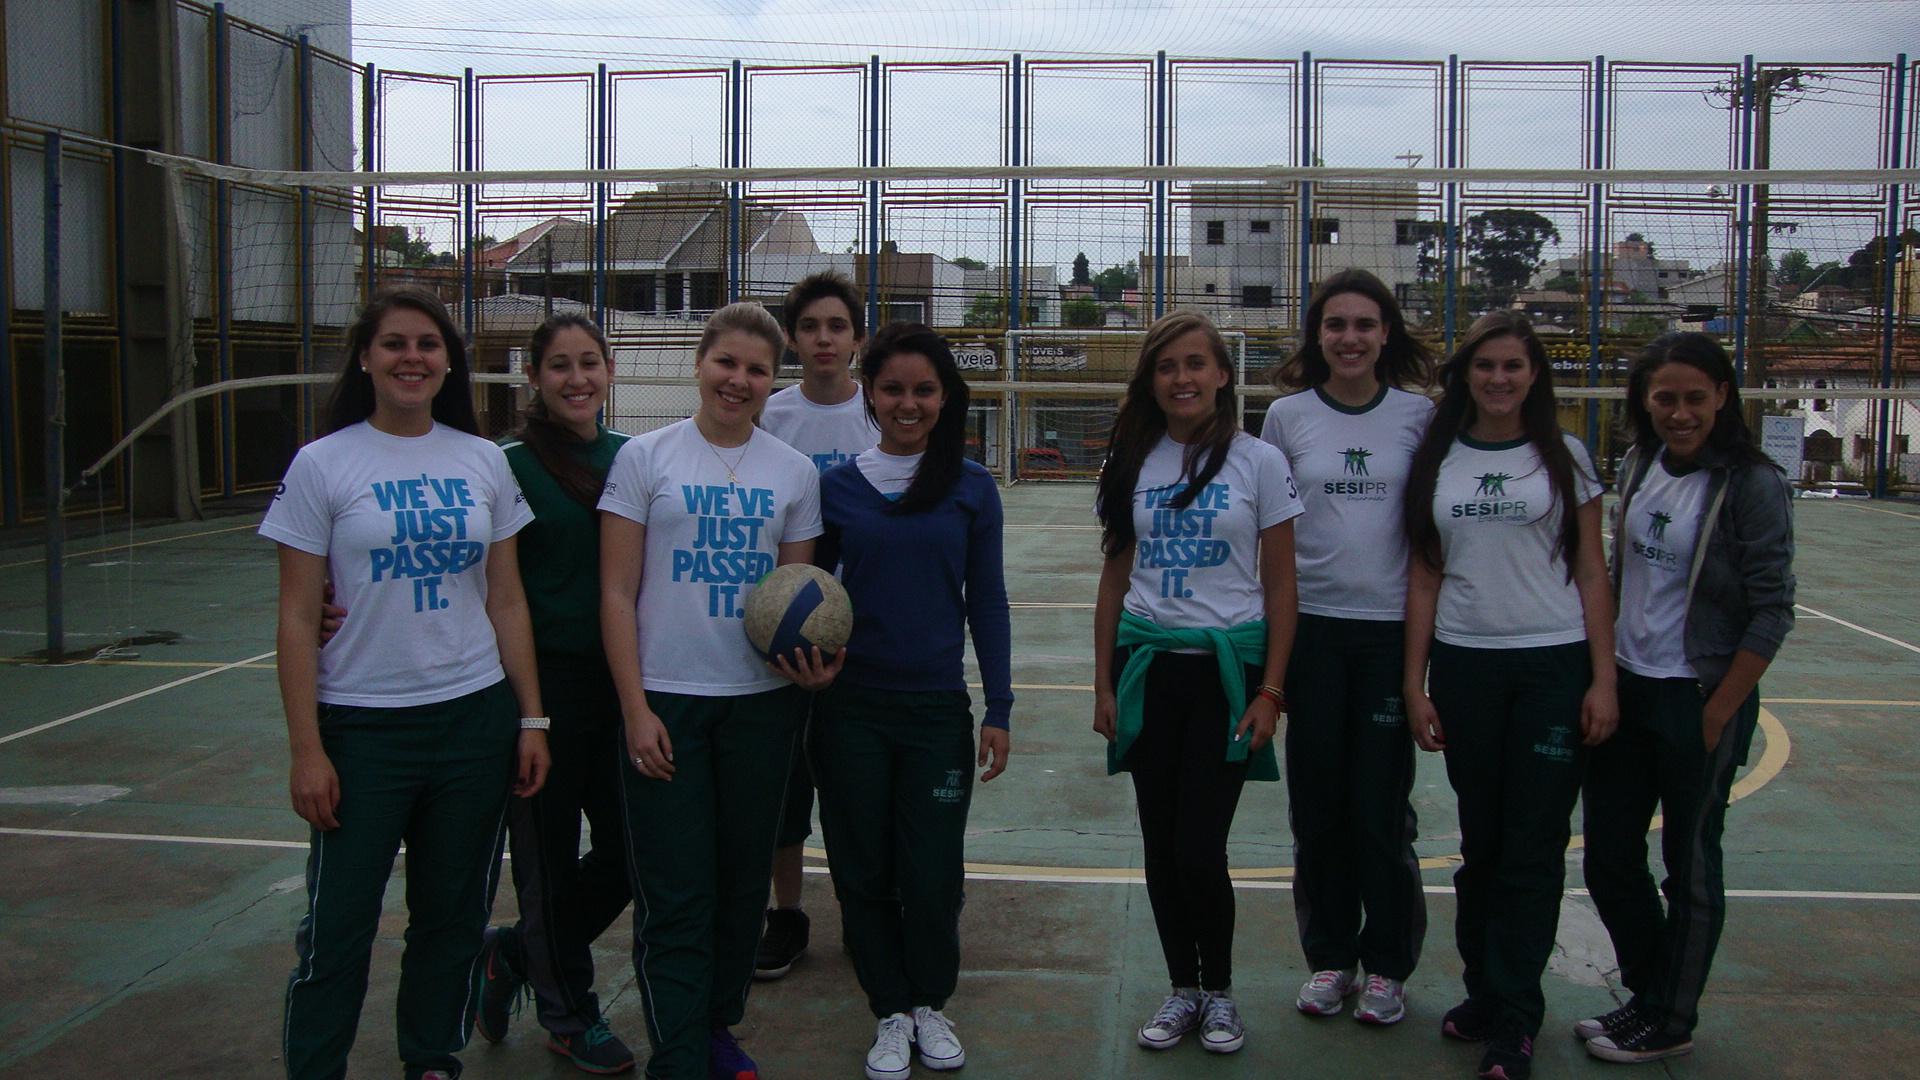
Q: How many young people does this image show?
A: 9